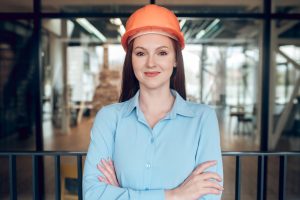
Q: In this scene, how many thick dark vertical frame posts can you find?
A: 2